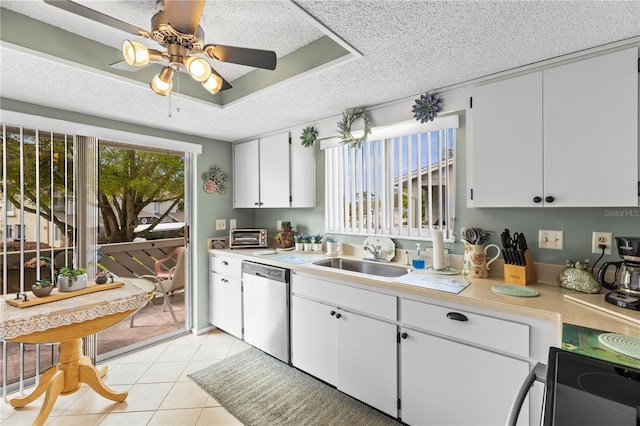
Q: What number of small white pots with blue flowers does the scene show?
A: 3